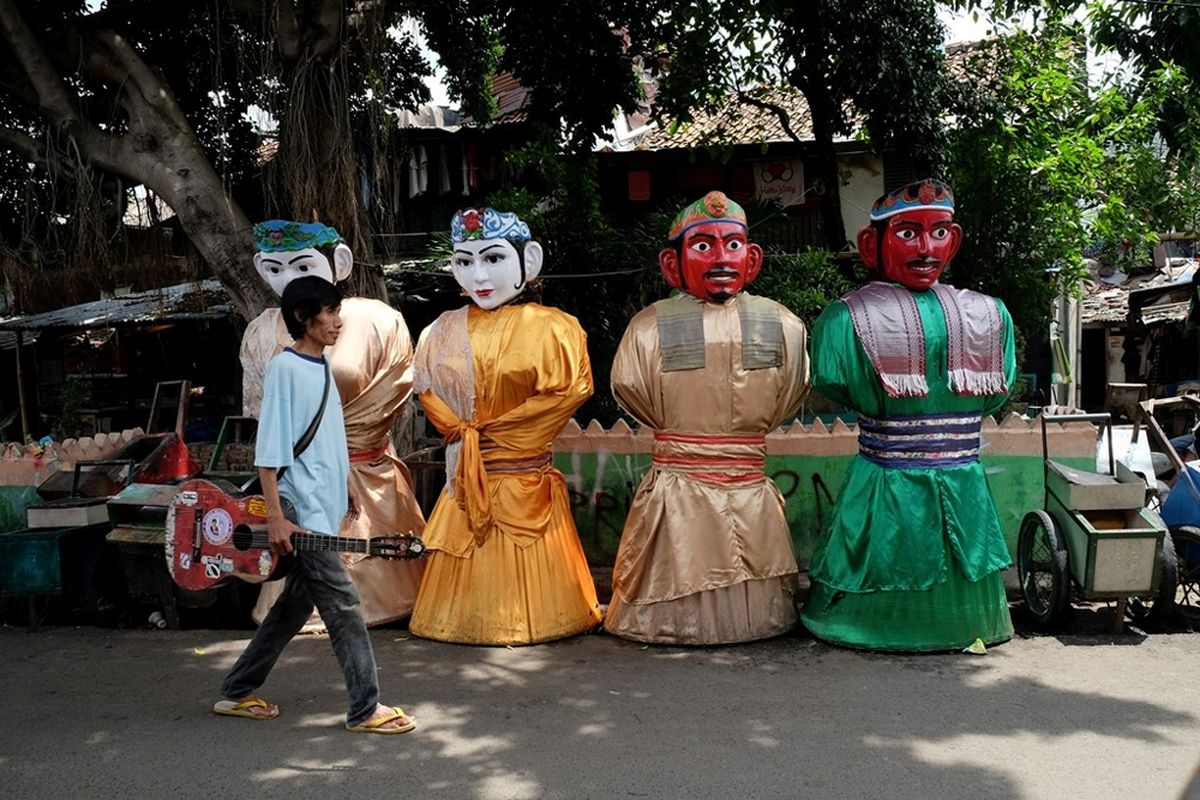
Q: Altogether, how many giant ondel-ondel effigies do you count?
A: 4